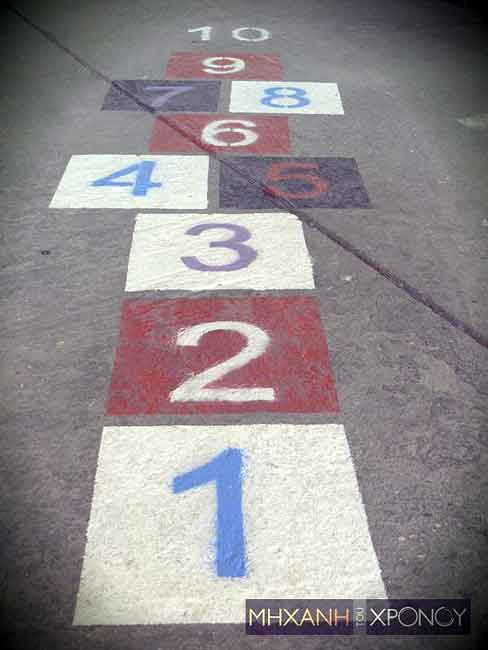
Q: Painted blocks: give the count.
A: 9